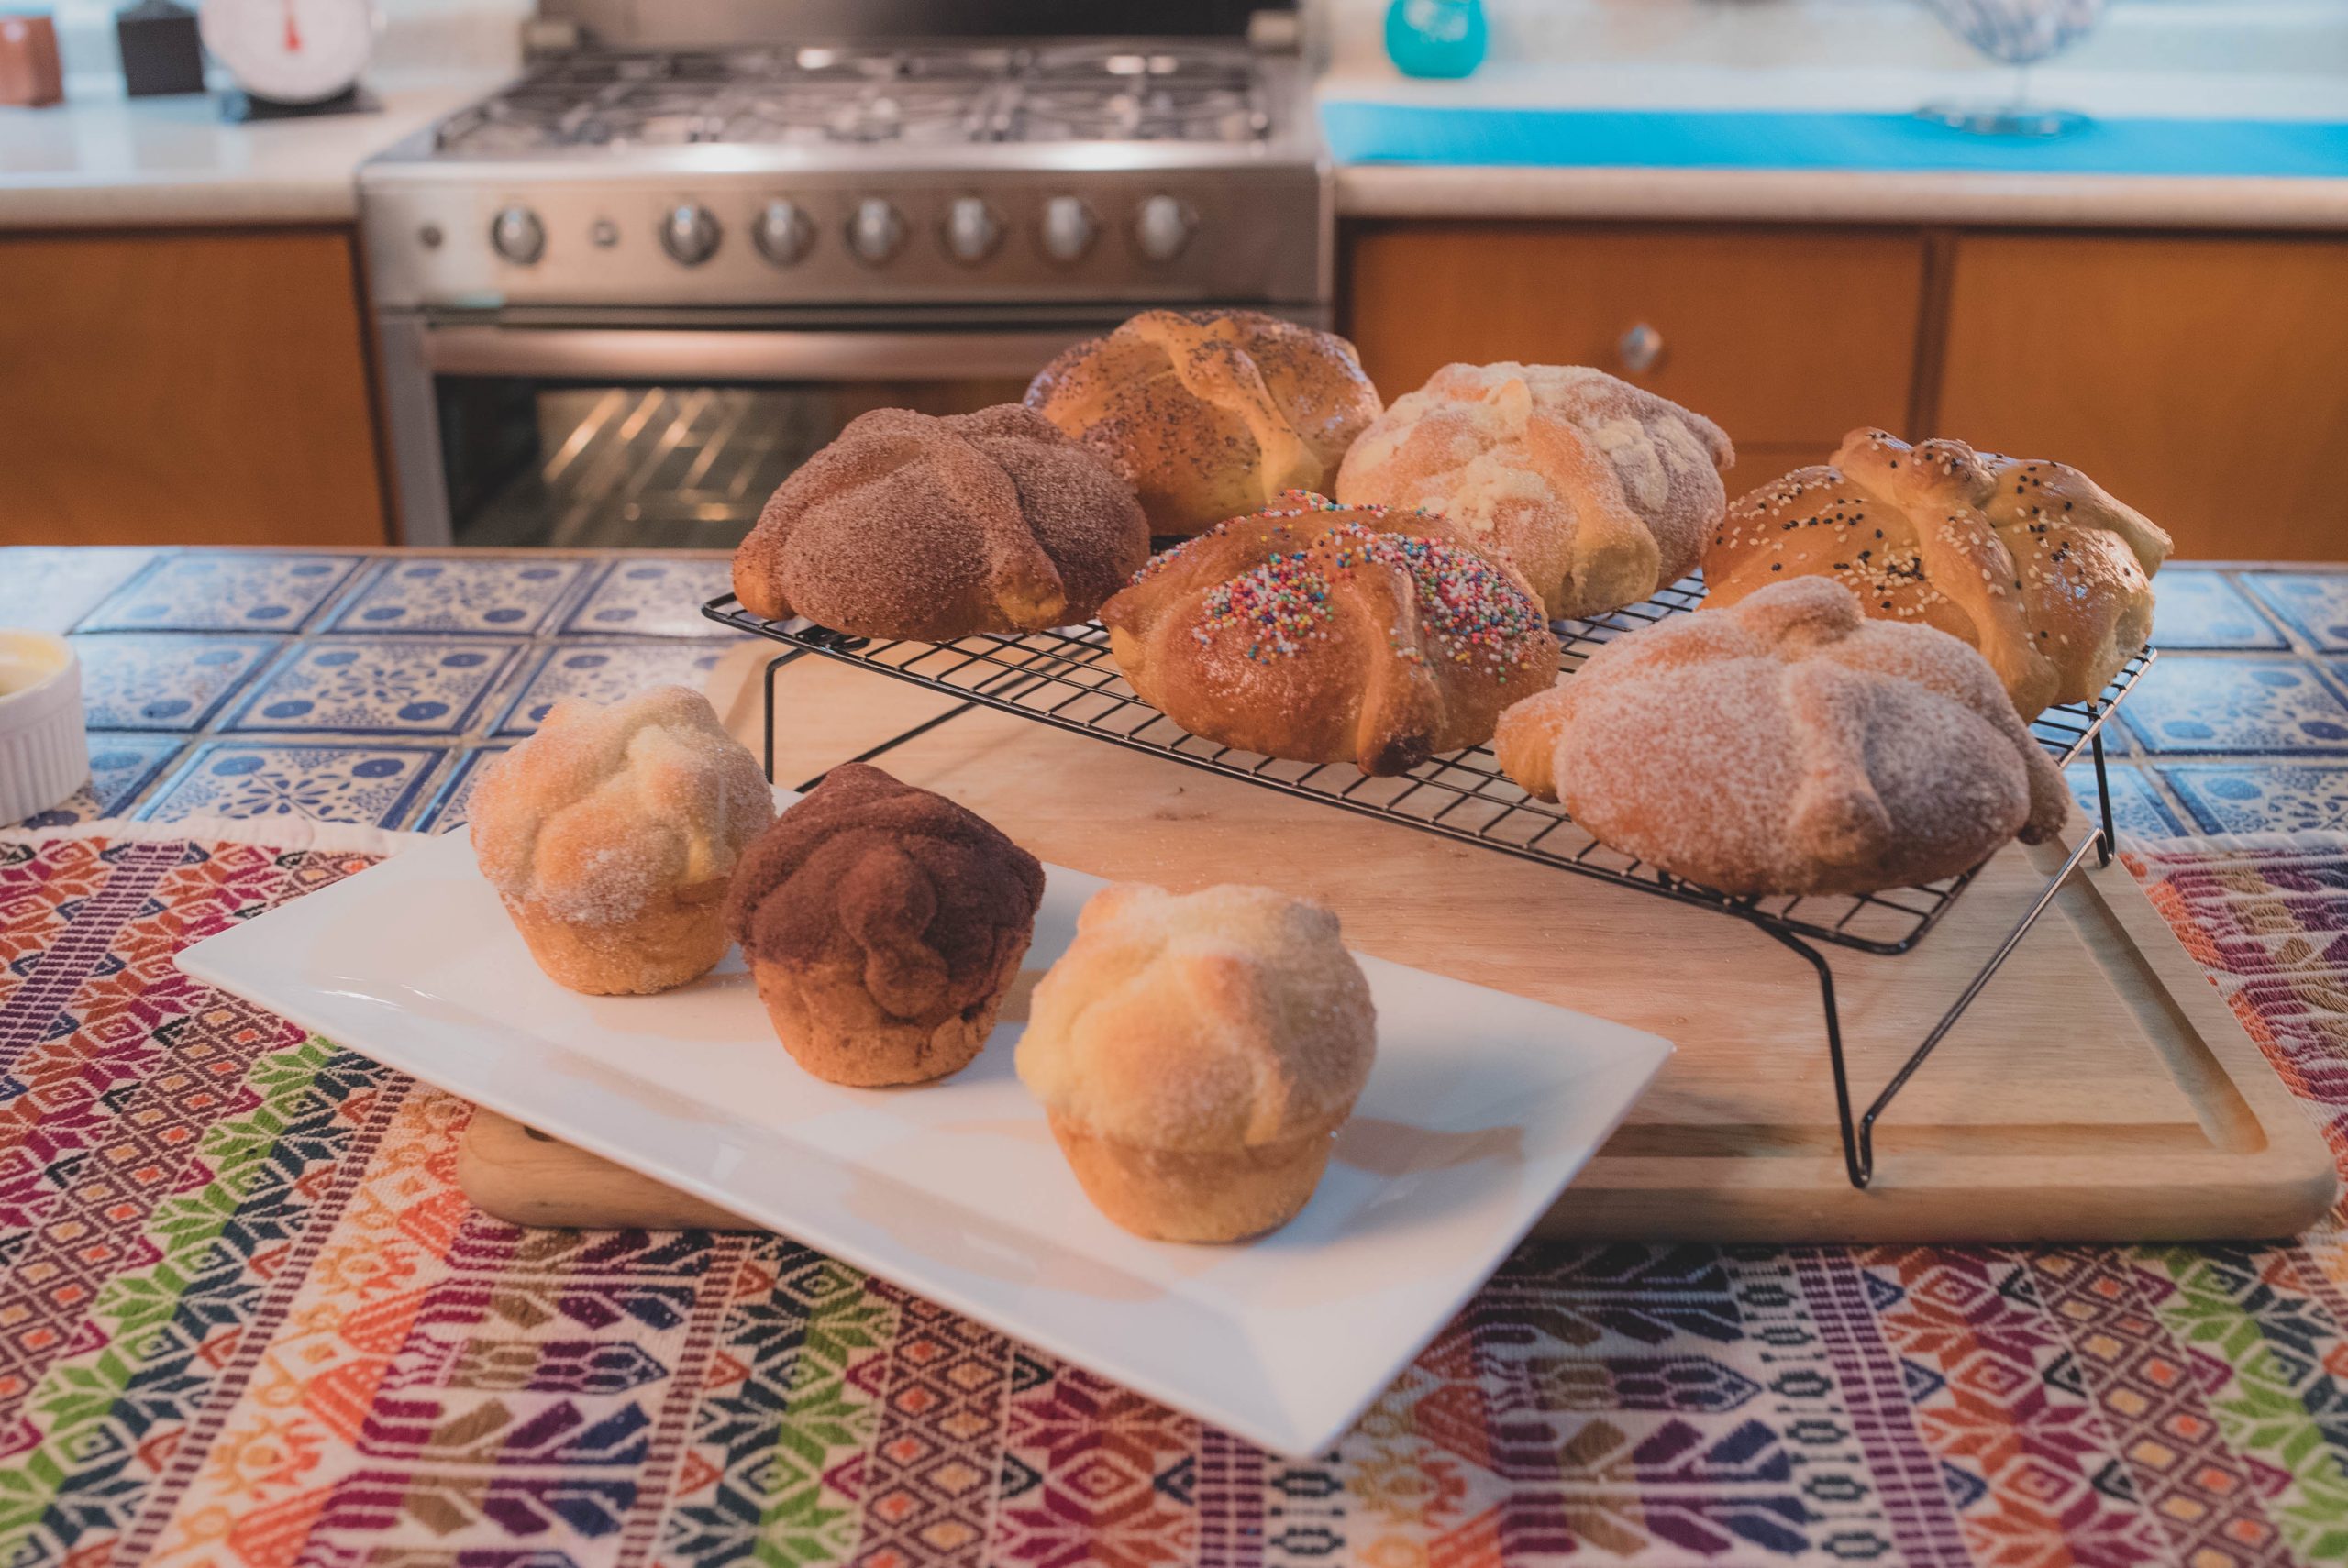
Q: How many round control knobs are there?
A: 7